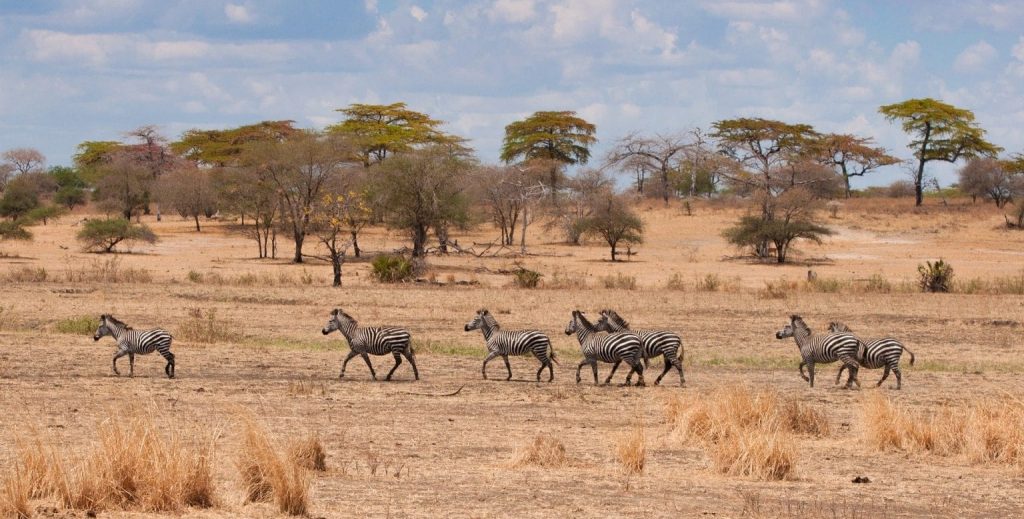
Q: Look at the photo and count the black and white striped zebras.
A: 7